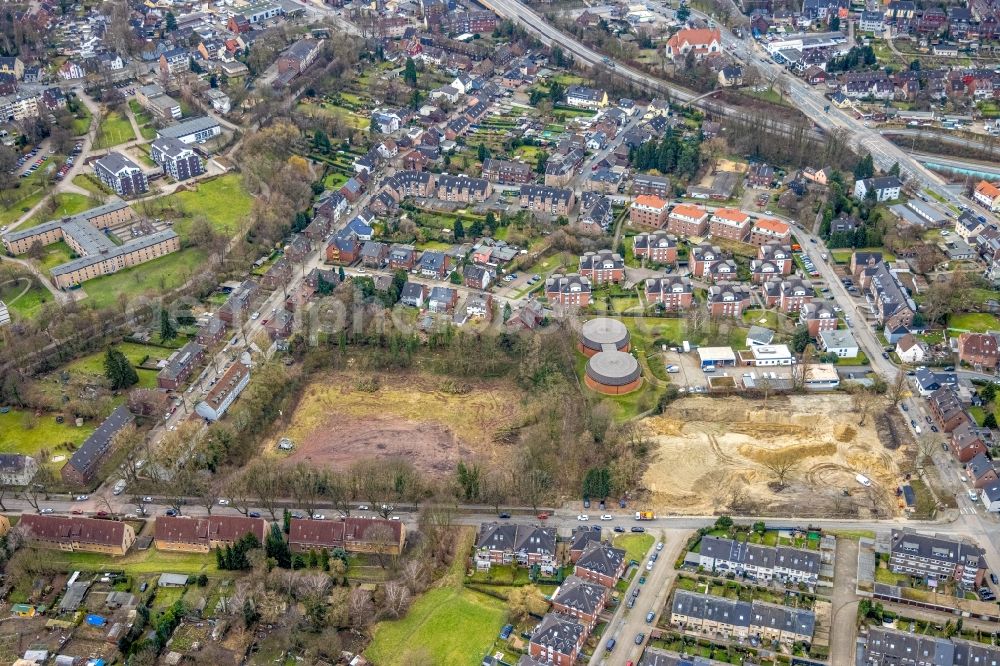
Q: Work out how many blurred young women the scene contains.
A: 0